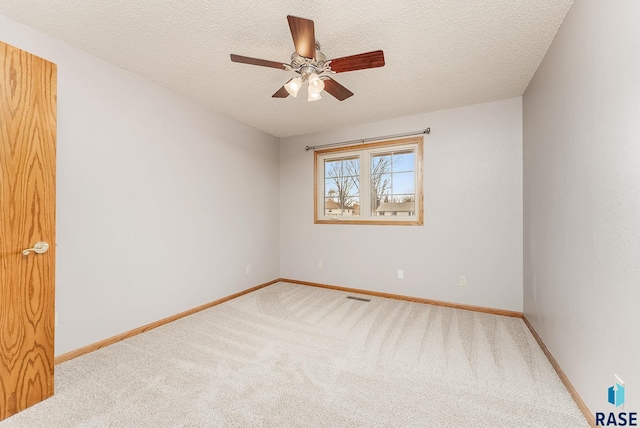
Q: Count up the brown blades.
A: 5